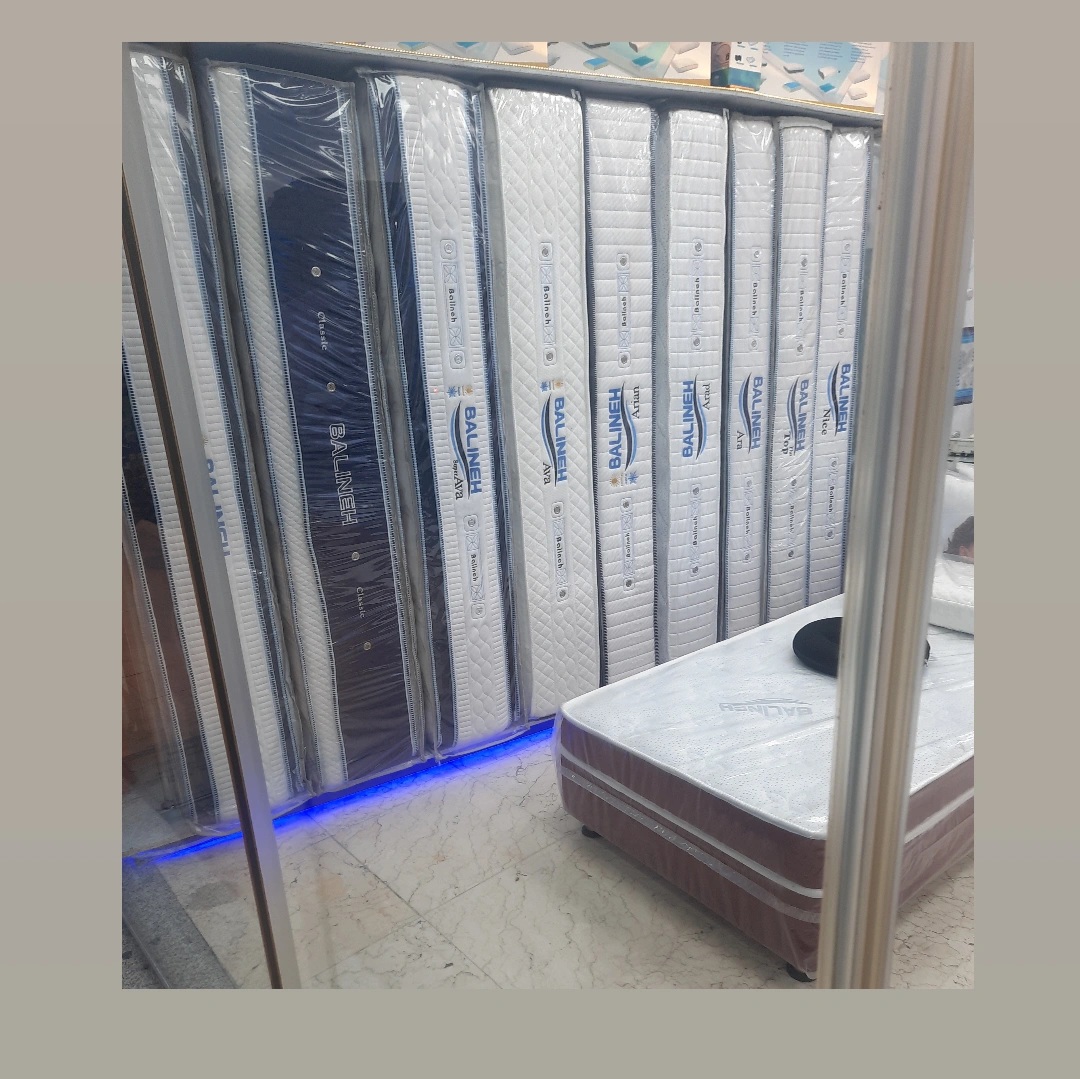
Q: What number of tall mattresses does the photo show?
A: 9